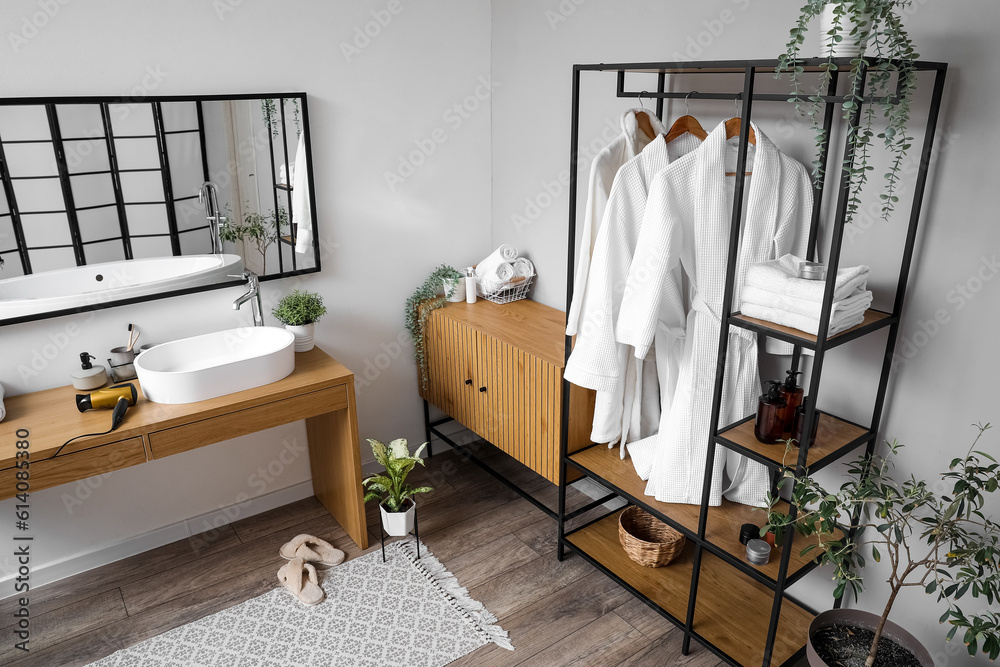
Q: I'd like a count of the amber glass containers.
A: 3